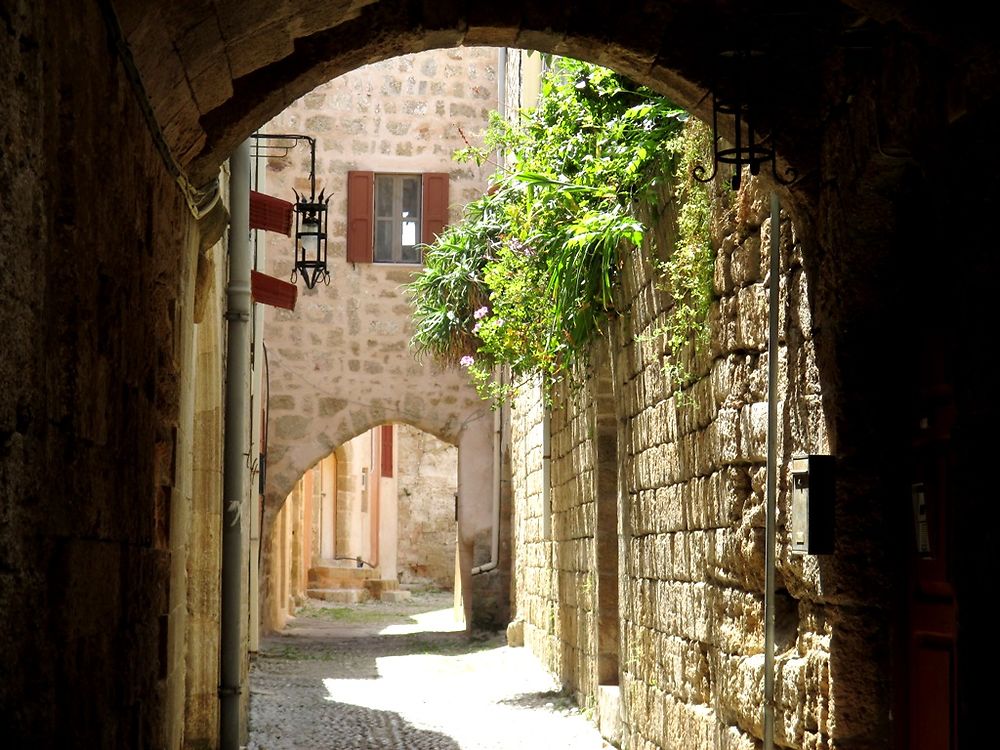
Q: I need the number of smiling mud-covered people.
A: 0